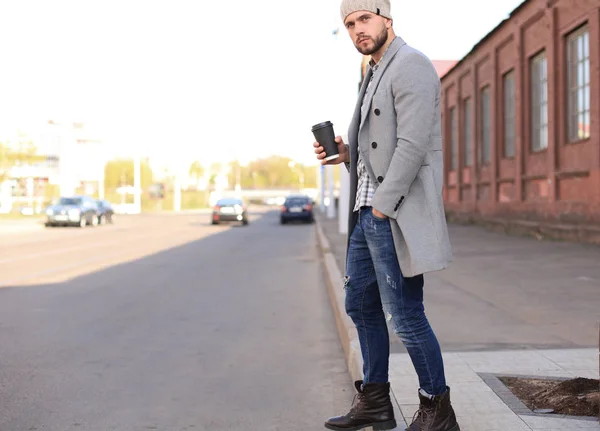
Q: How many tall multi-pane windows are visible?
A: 6